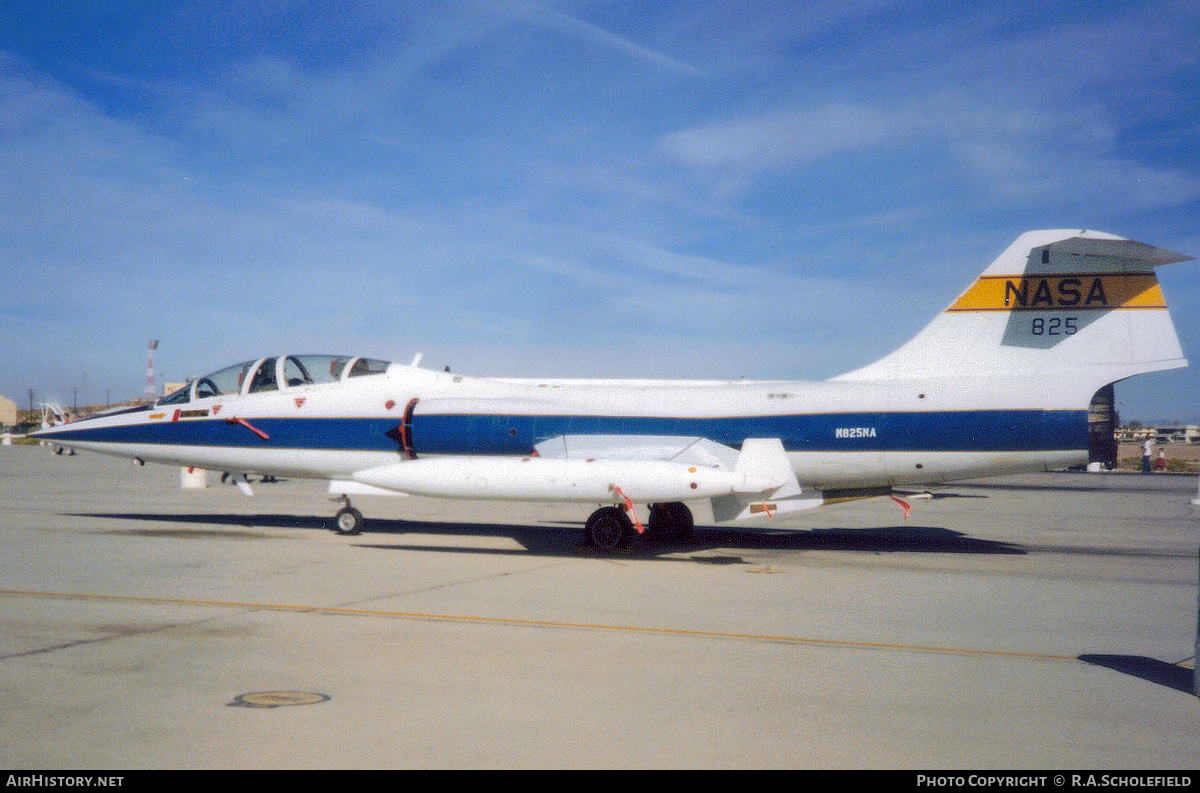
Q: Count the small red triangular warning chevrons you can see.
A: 2